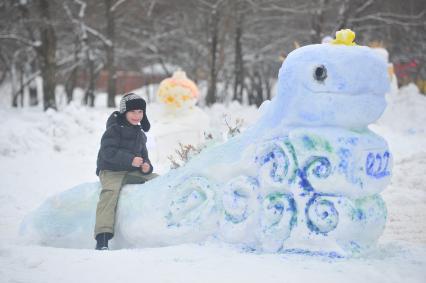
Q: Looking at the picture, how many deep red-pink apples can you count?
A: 0